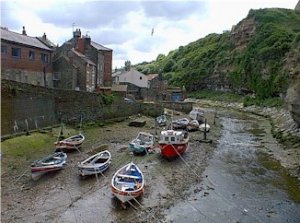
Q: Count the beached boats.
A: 11